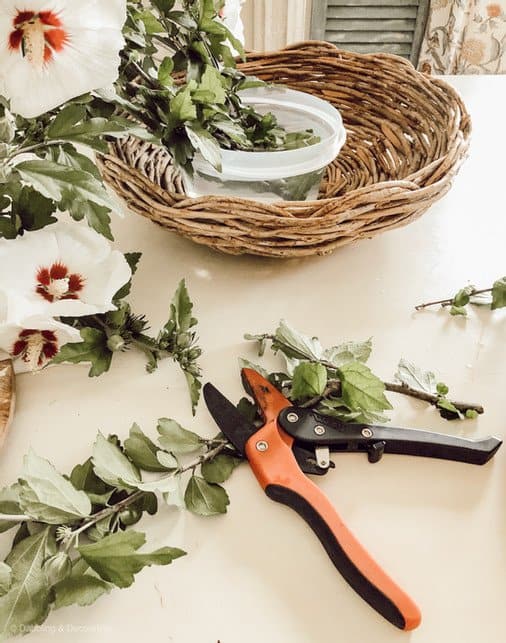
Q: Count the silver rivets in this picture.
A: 4